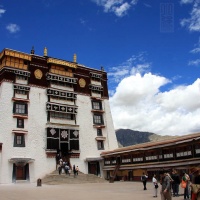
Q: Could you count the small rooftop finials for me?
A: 4